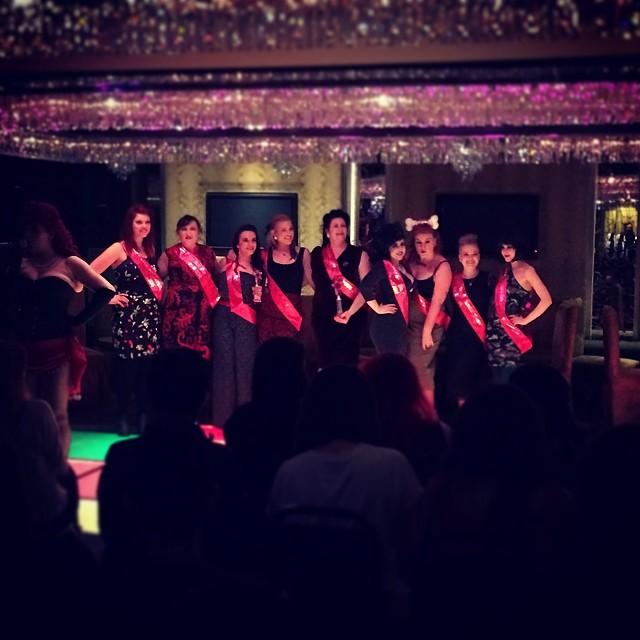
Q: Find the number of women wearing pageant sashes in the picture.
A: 9